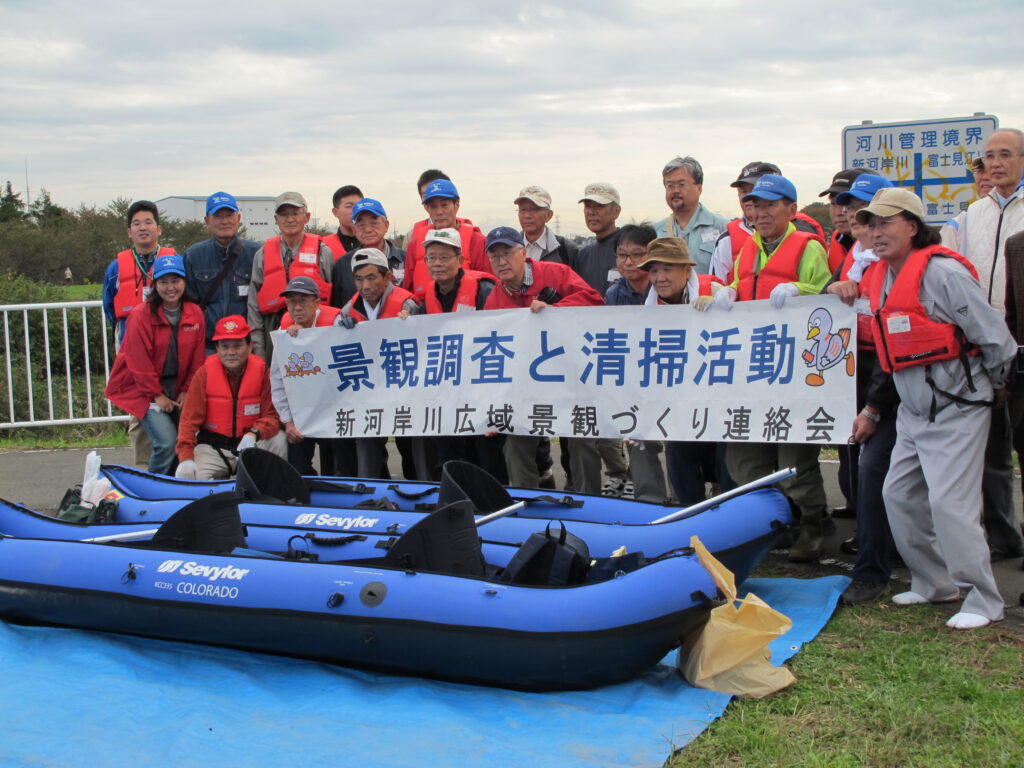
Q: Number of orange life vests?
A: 15